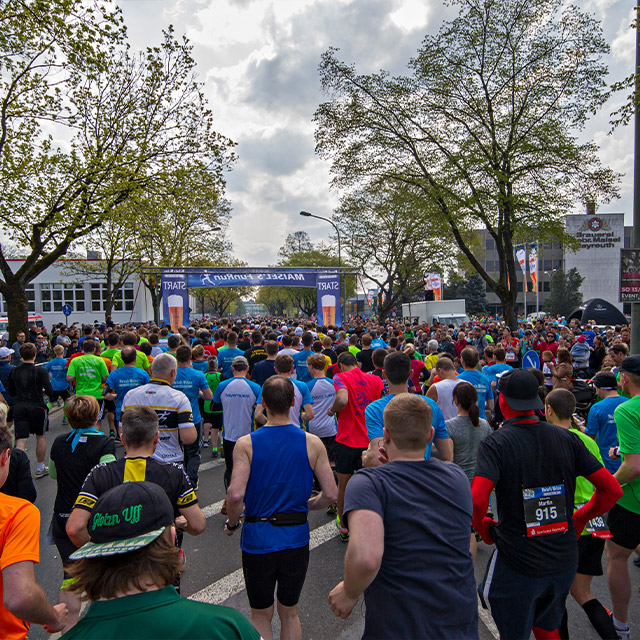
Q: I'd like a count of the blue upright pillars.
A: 2